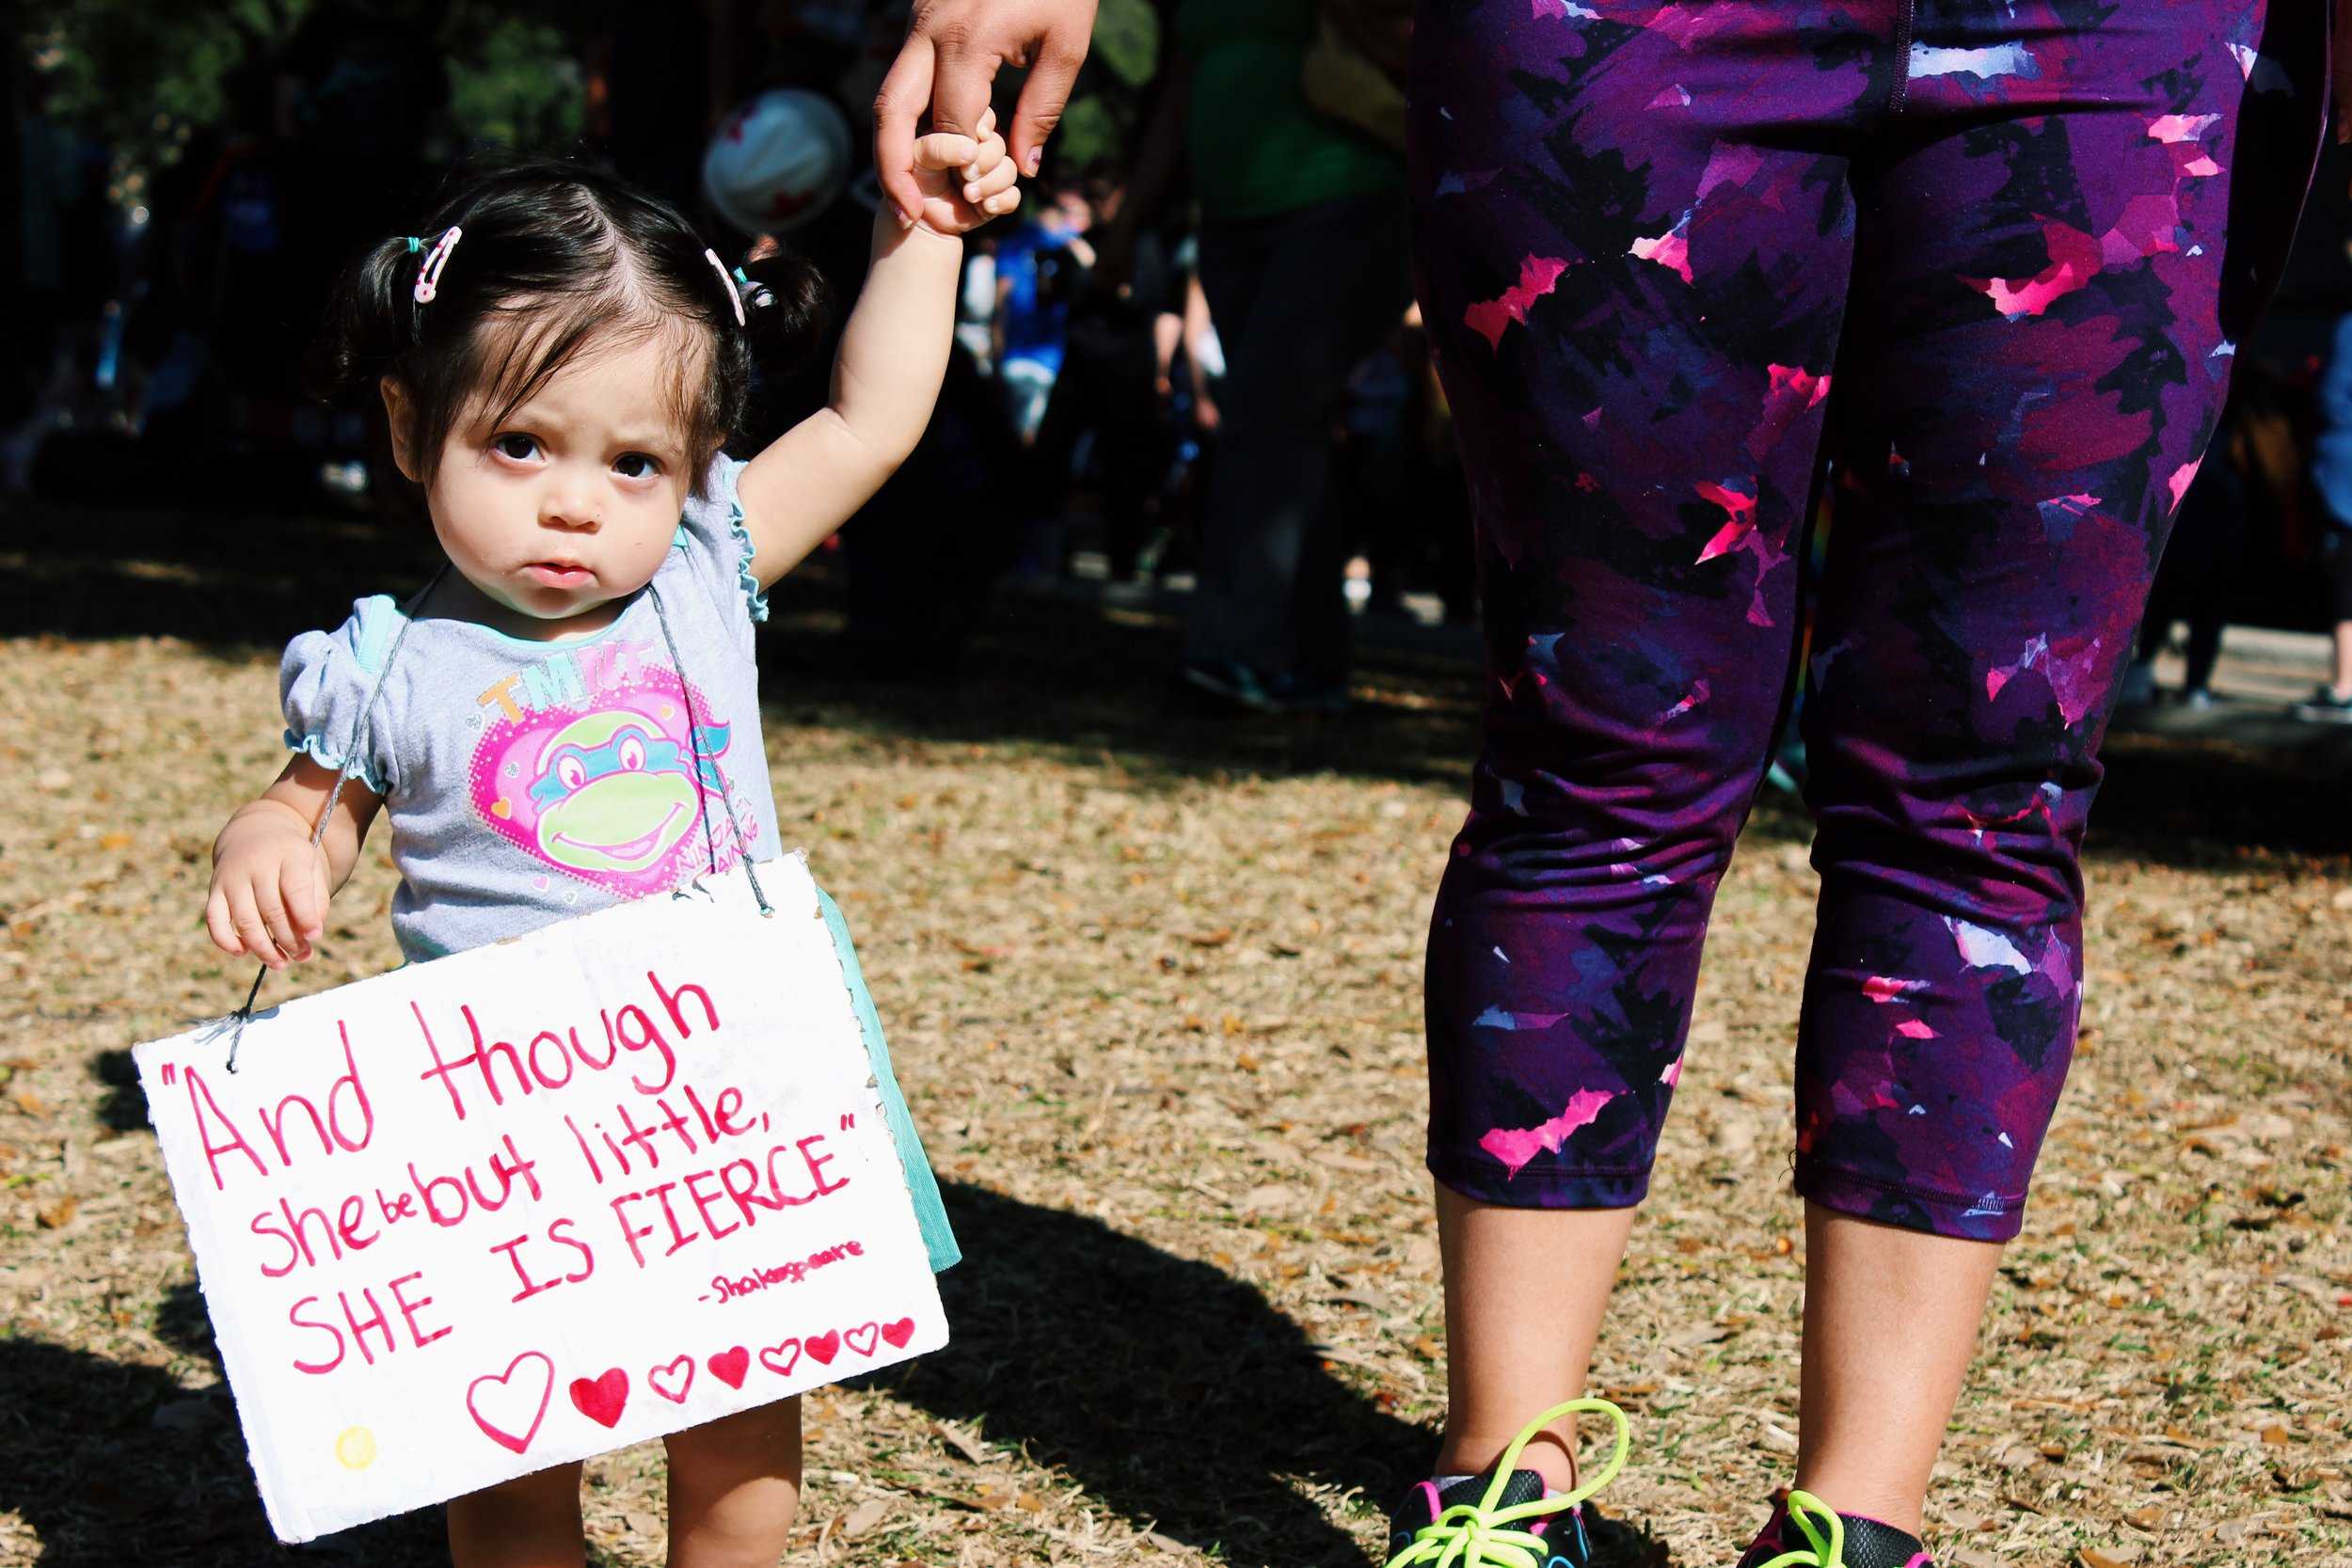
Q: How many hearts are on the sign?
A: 8